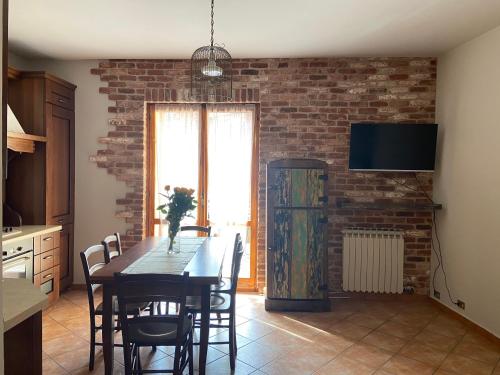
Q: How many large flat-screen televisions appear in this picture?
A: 1